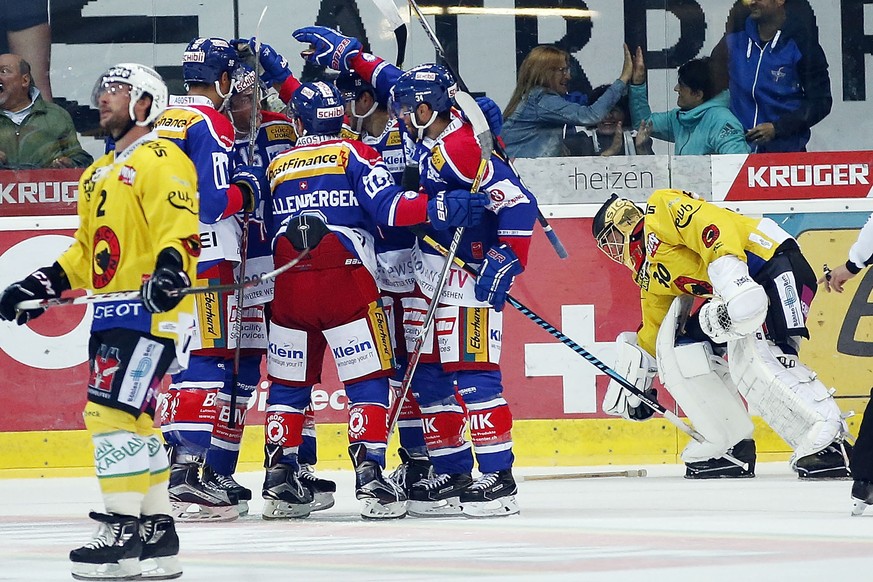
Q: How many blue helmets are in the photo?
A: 5